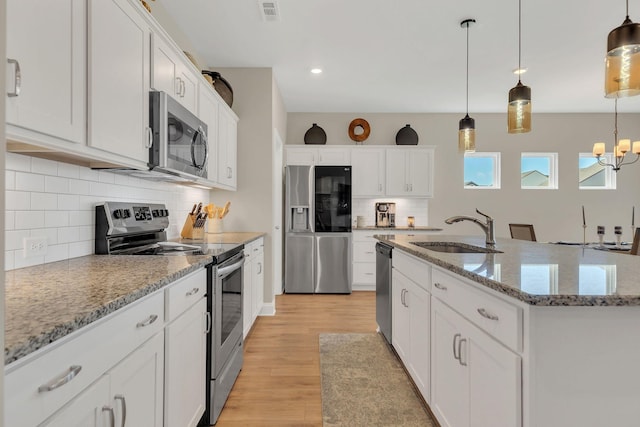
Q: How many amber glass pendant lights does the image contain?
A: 3